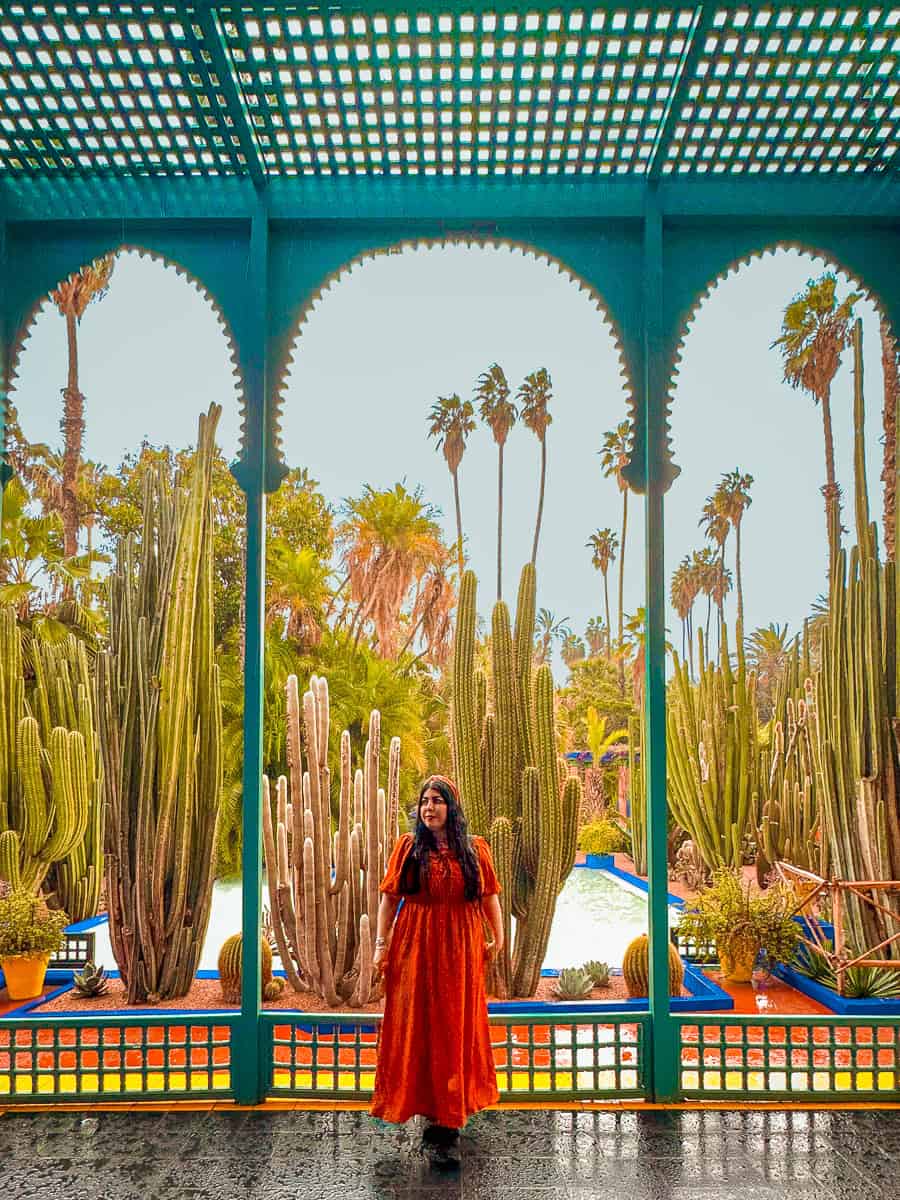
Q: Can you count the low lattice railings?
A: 3